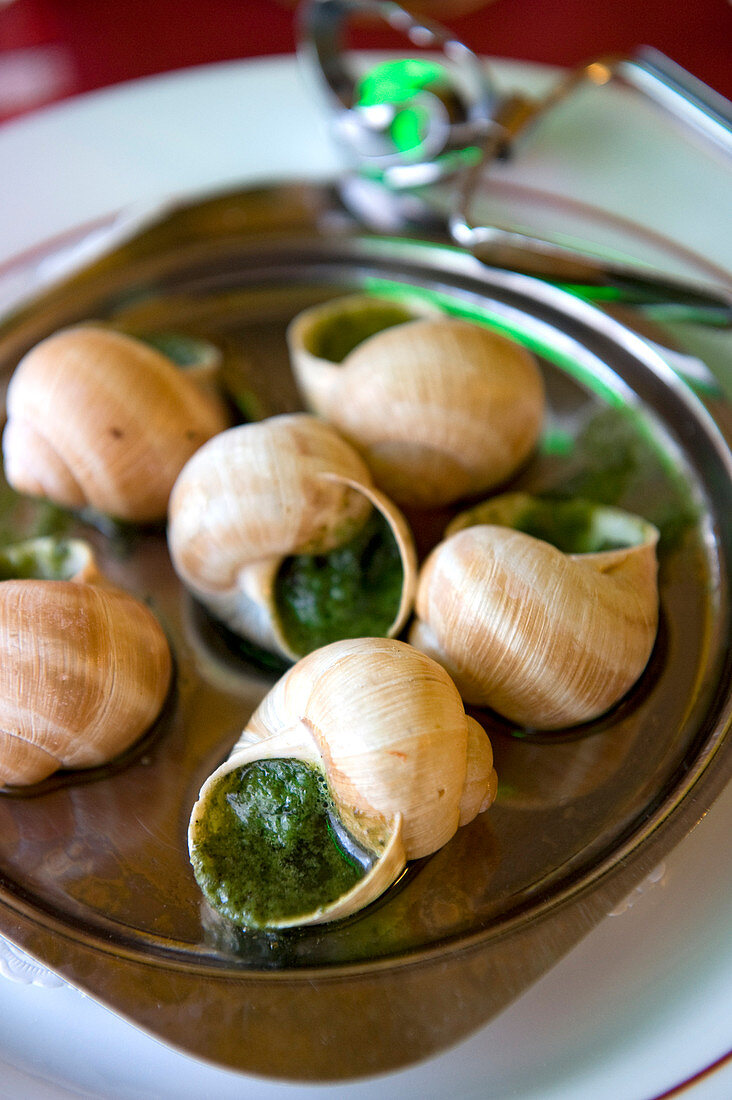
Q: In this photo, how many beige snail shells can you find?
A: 6